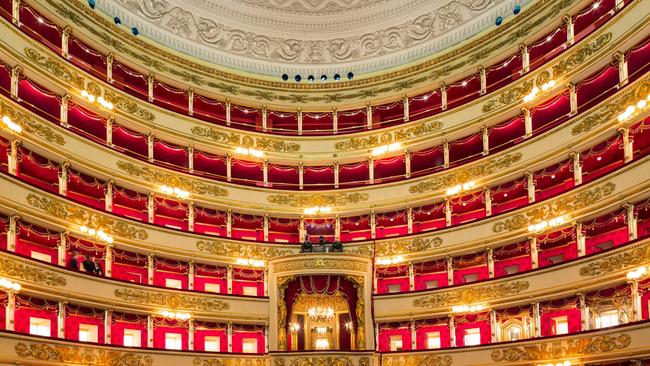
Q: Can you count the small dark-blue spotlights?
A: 11